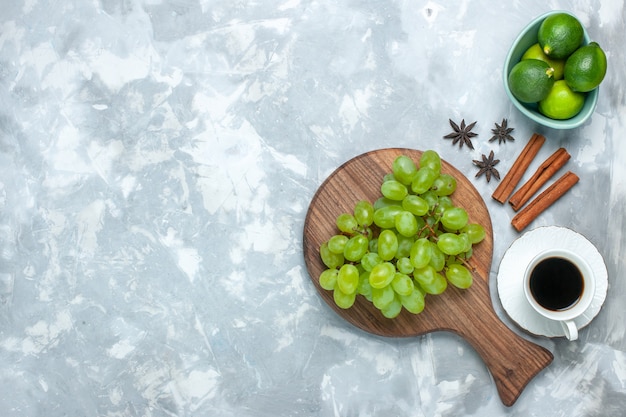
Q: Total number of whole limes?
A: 5